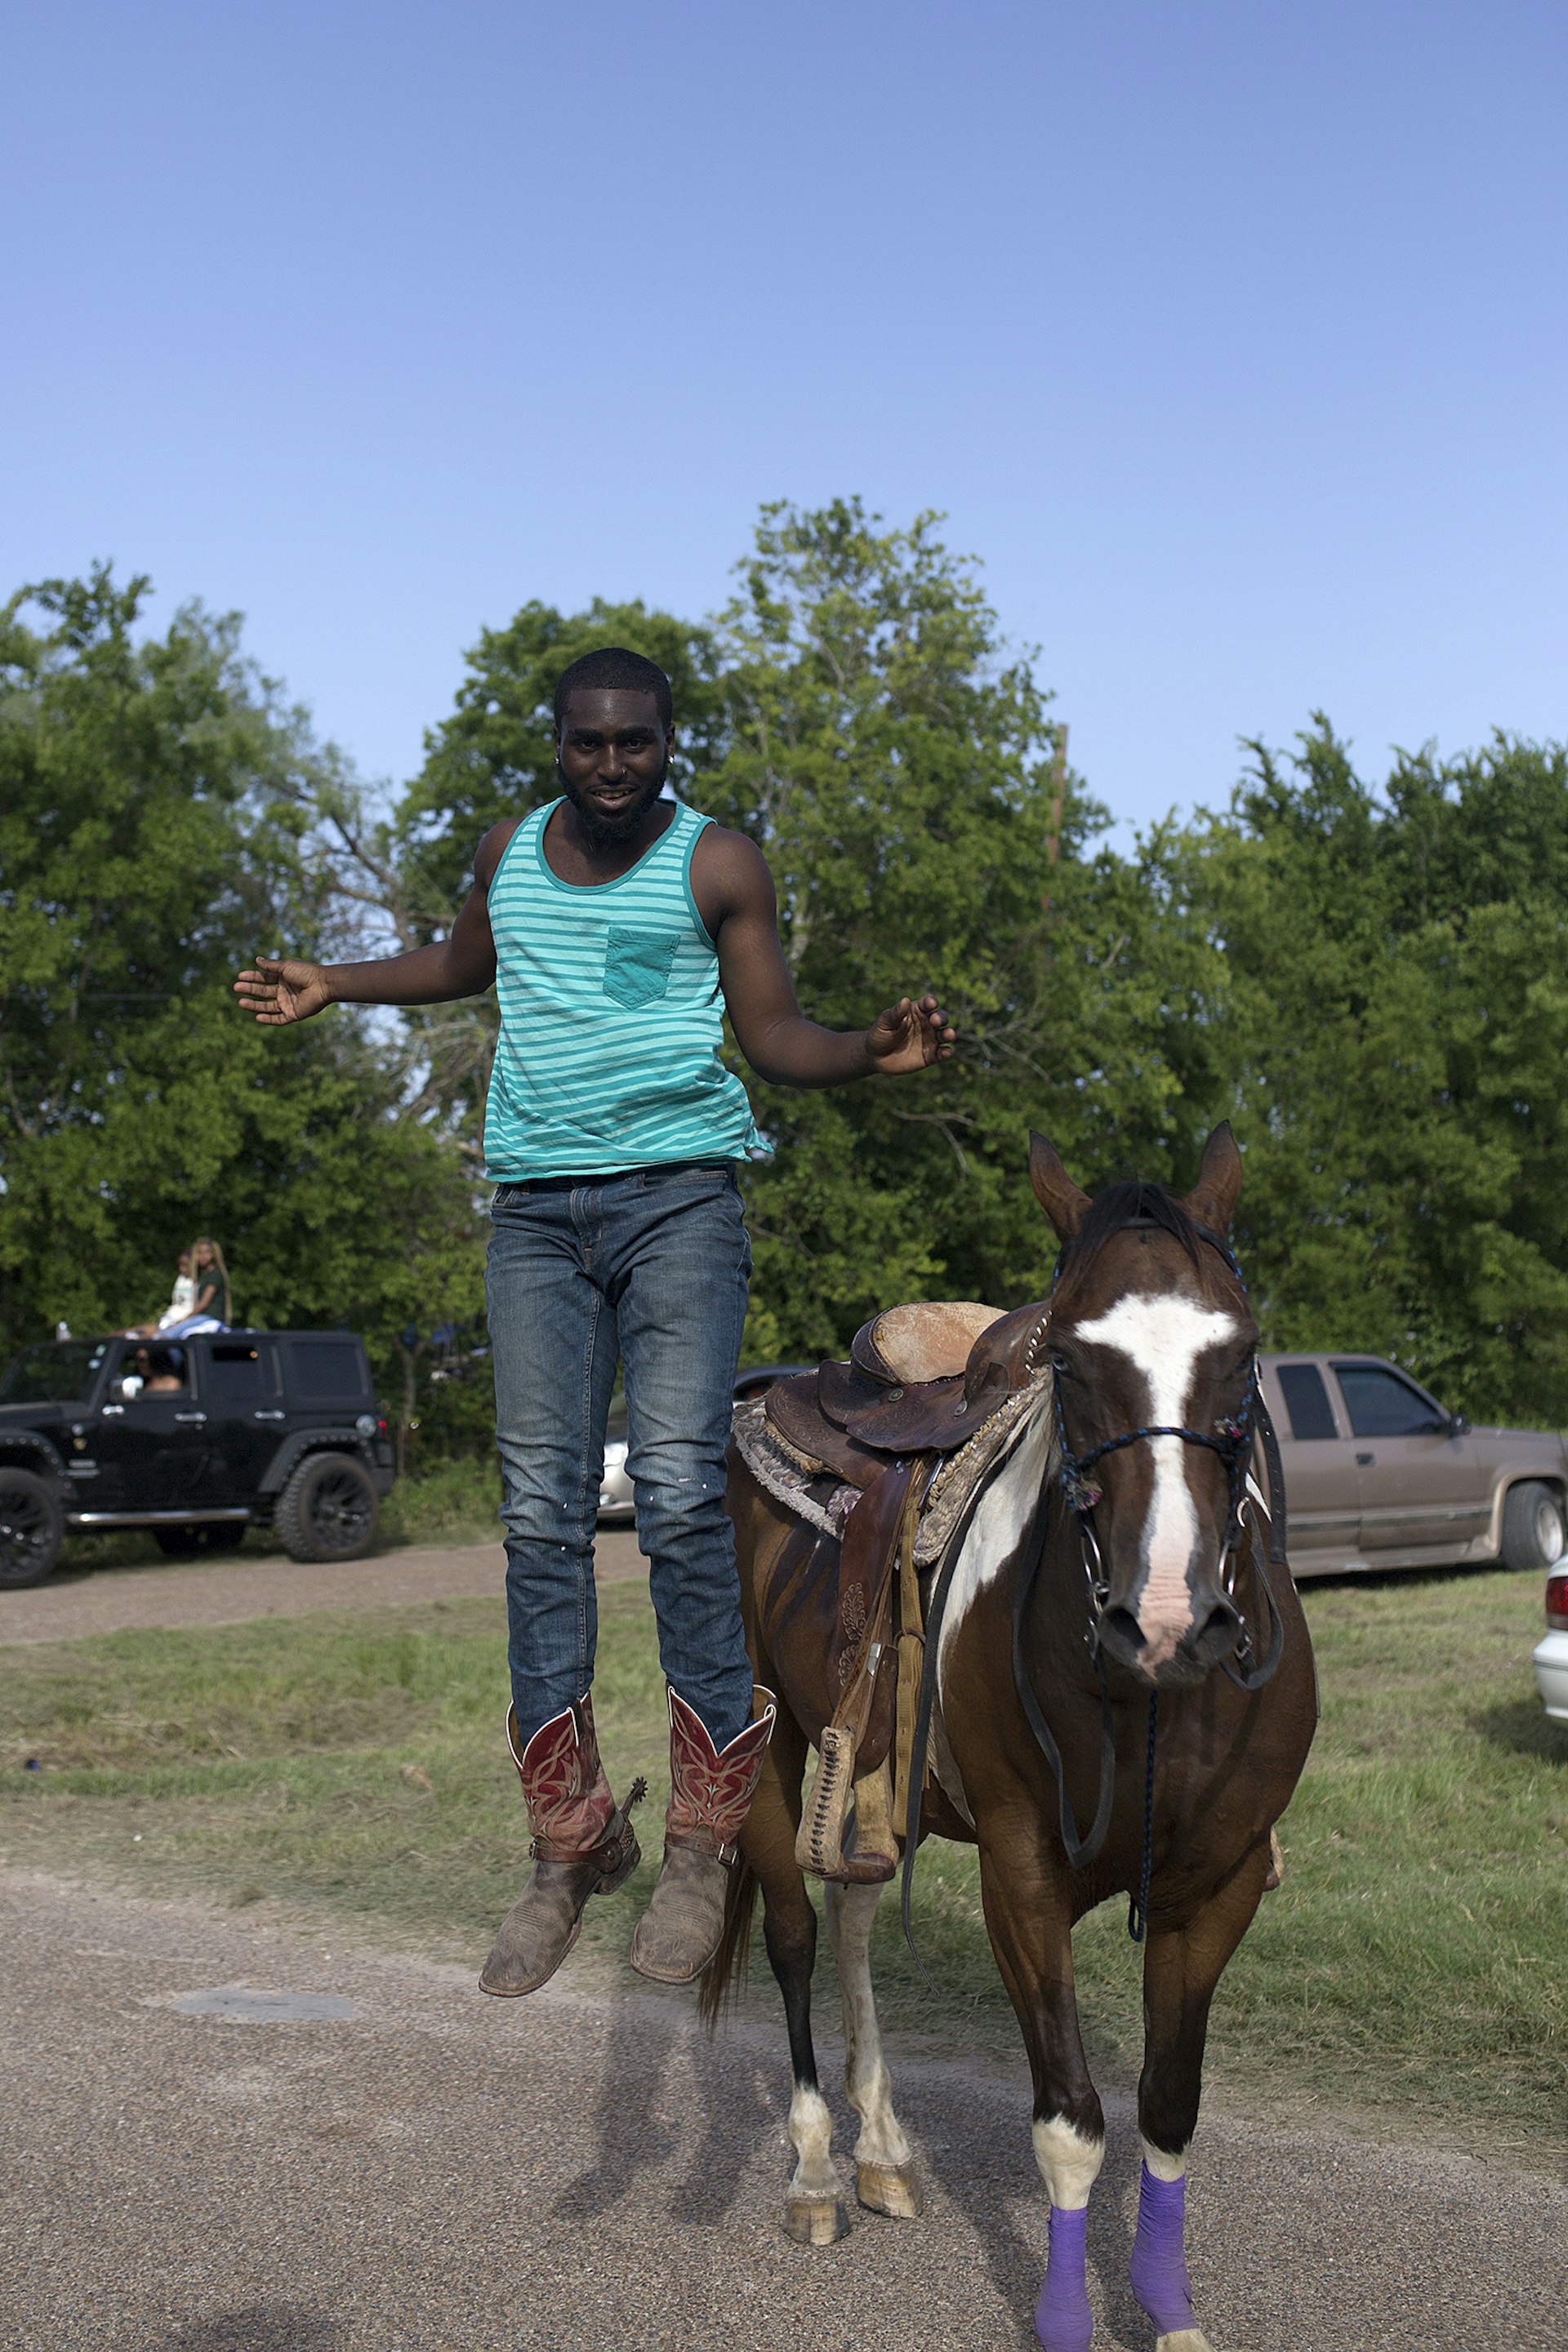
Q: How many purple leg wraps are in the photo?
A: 2